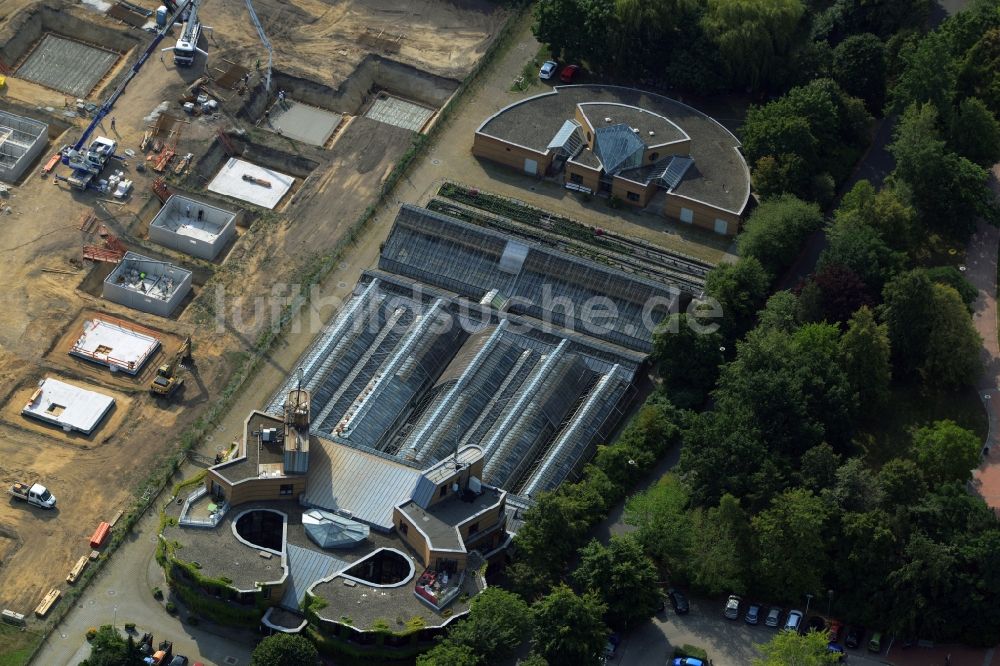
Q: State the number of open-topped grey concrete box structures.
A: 3